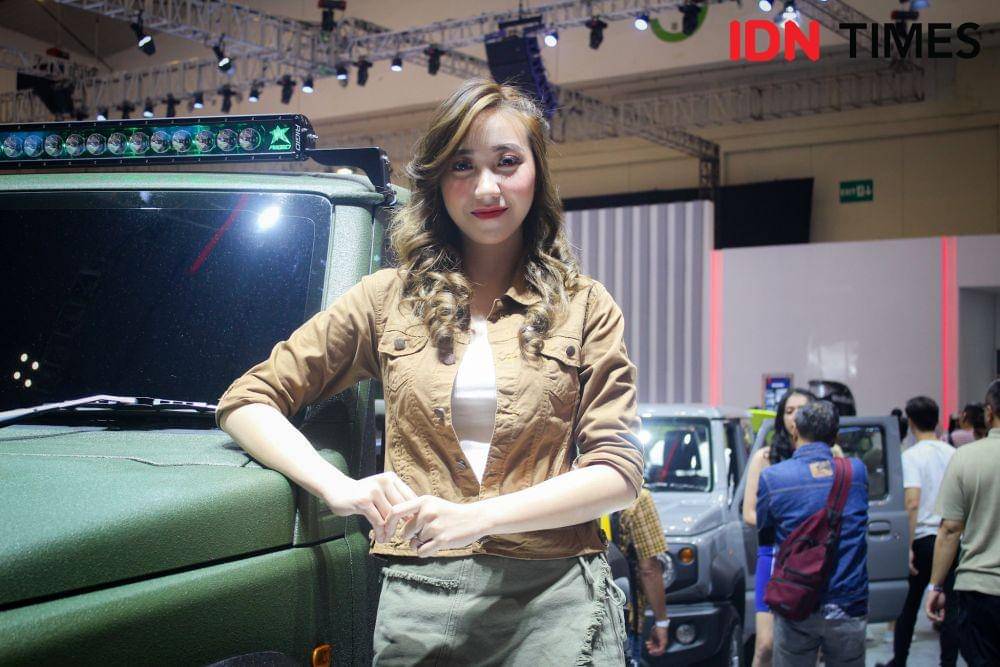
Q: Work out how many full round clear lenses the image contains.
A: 12